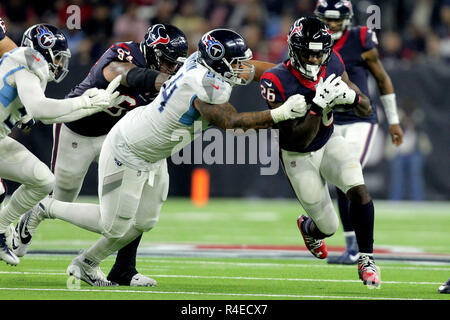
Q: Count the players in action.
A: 5